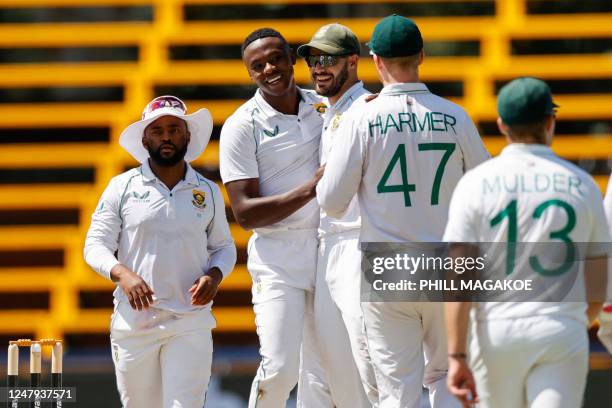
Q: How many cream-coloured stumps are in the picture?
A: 3